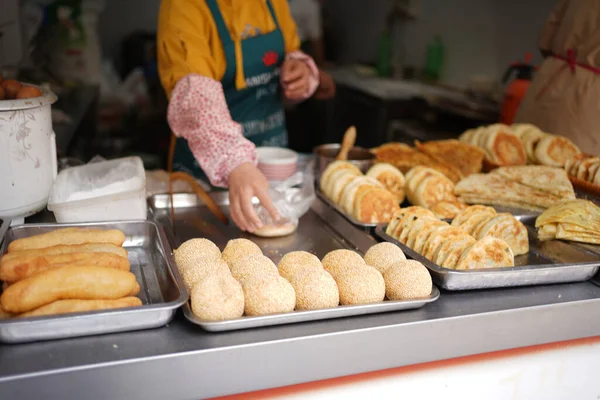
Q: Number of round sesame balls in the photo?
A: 12